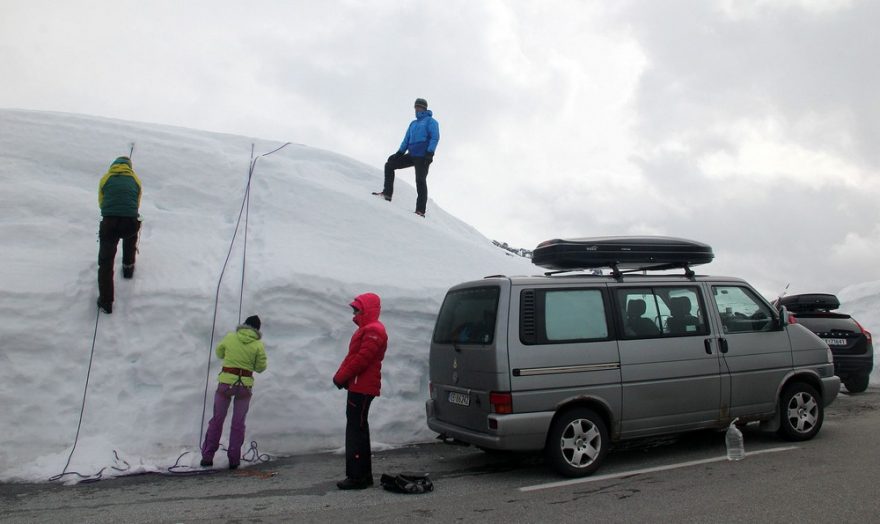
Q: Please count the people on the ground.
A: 2